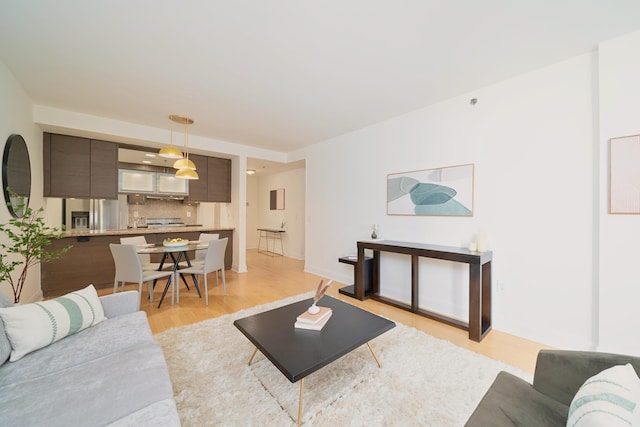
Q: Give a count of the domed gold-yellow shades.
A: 3